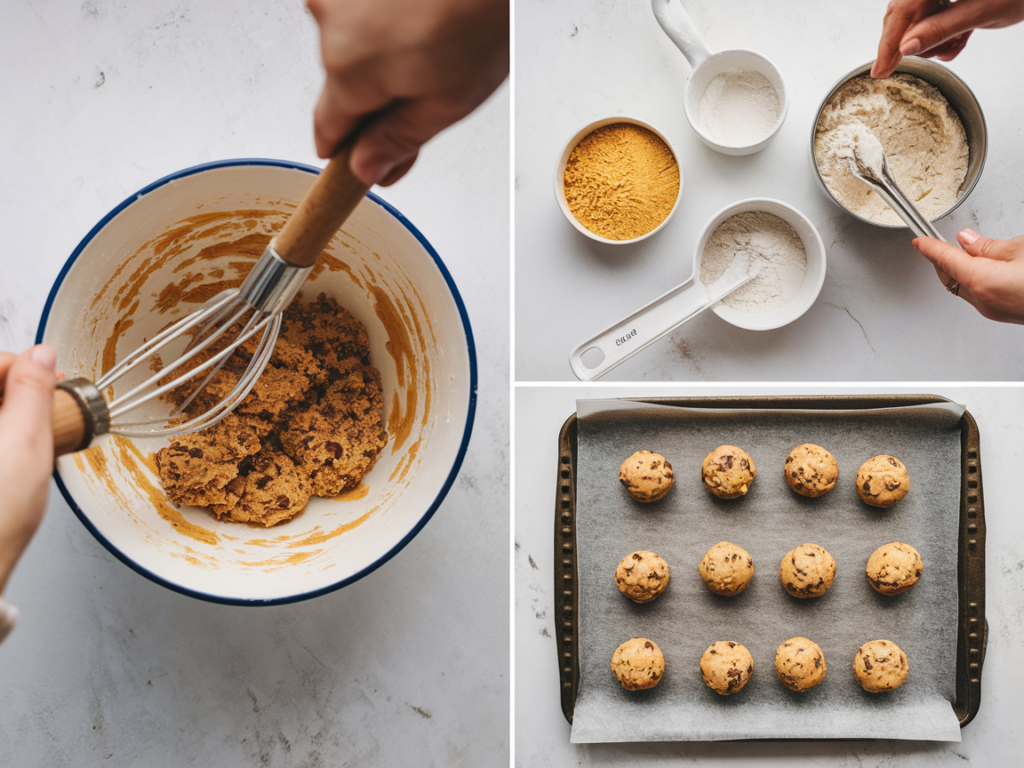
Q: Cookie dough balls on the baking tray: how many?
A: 12